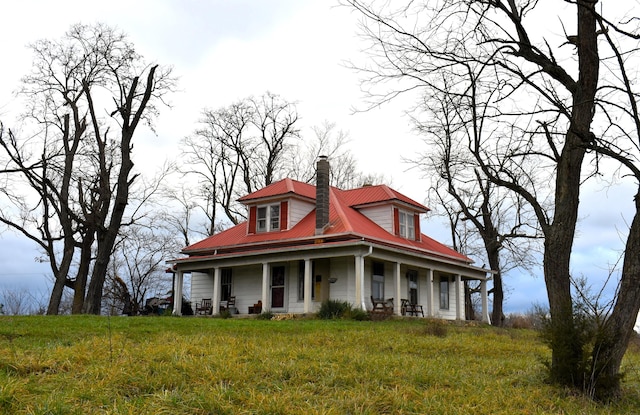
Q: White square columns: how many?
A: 9